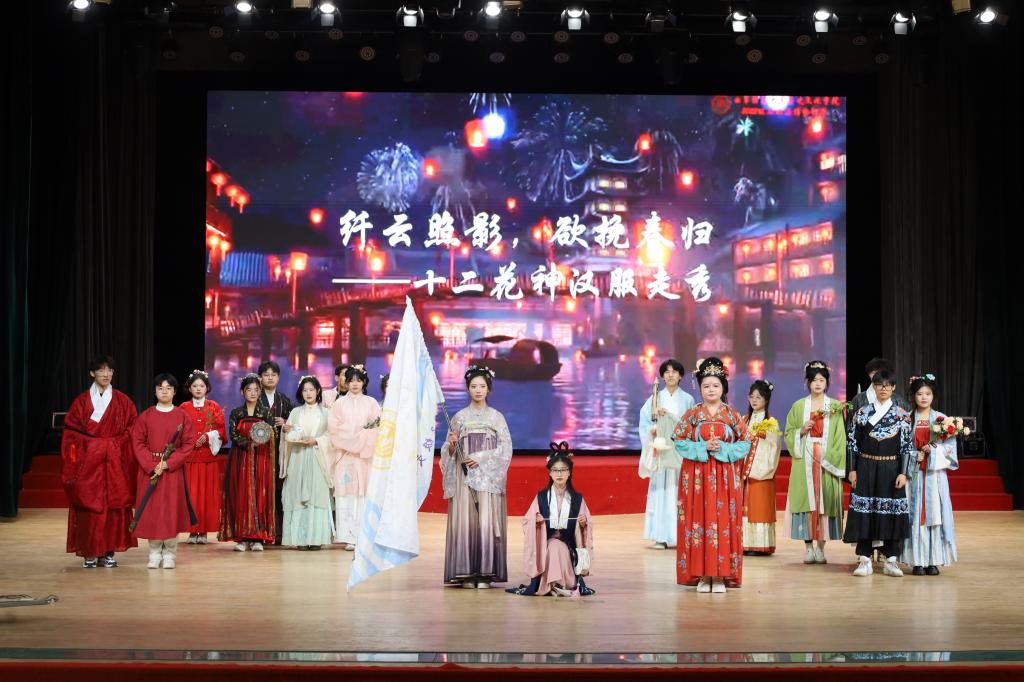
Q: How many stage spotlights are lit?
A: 10